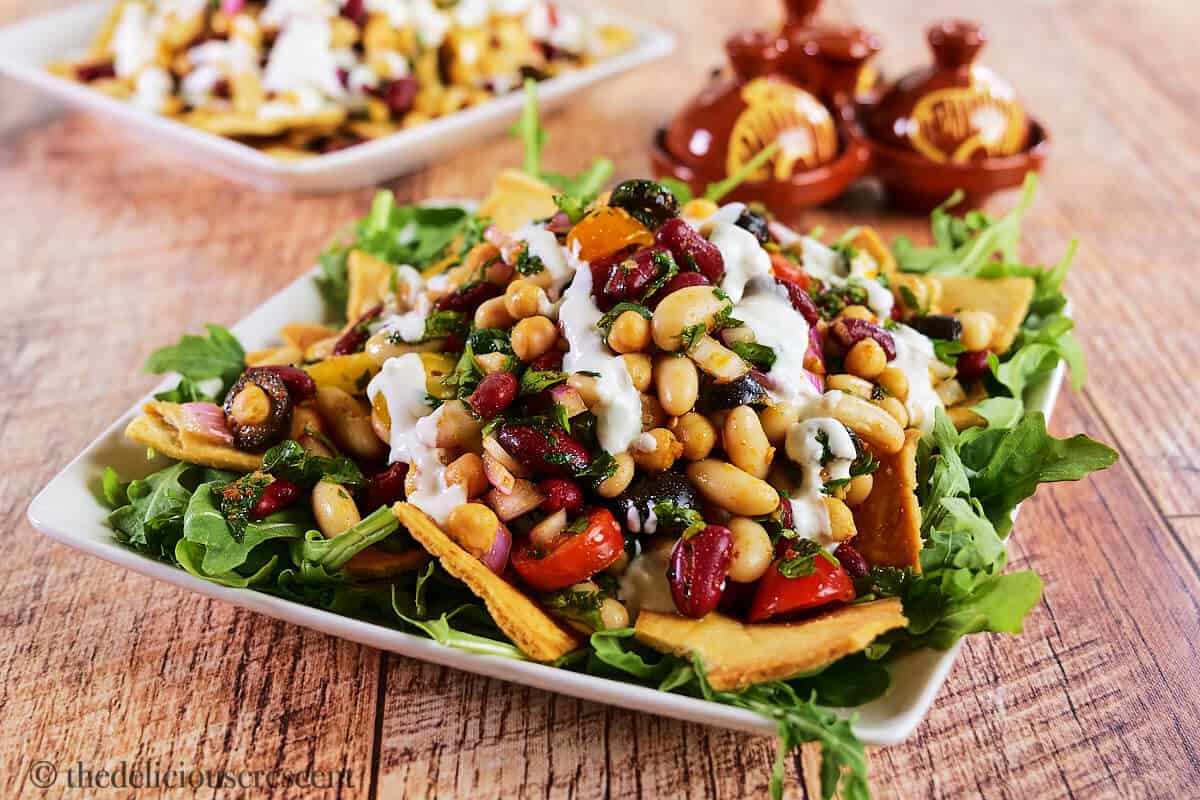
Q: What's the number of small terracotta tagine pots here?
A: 3